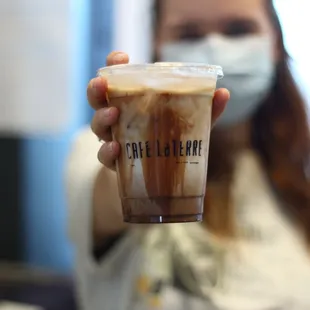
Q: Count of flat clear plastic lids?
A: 1